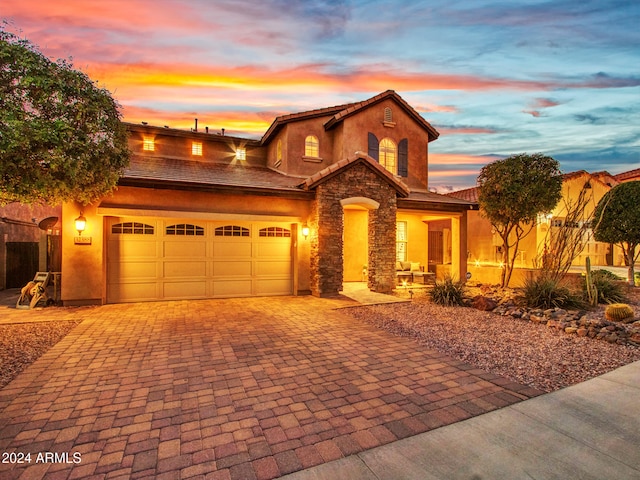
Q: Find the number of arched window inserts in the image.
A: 4